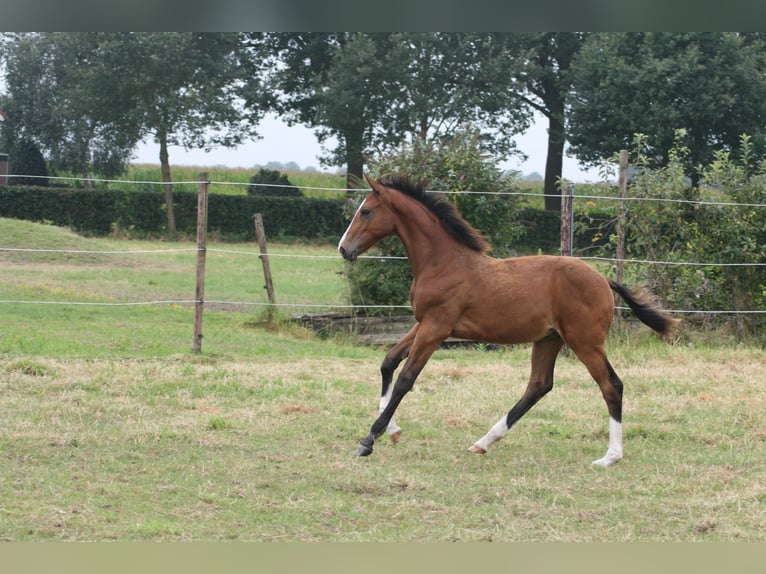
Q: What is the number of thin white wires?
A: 3